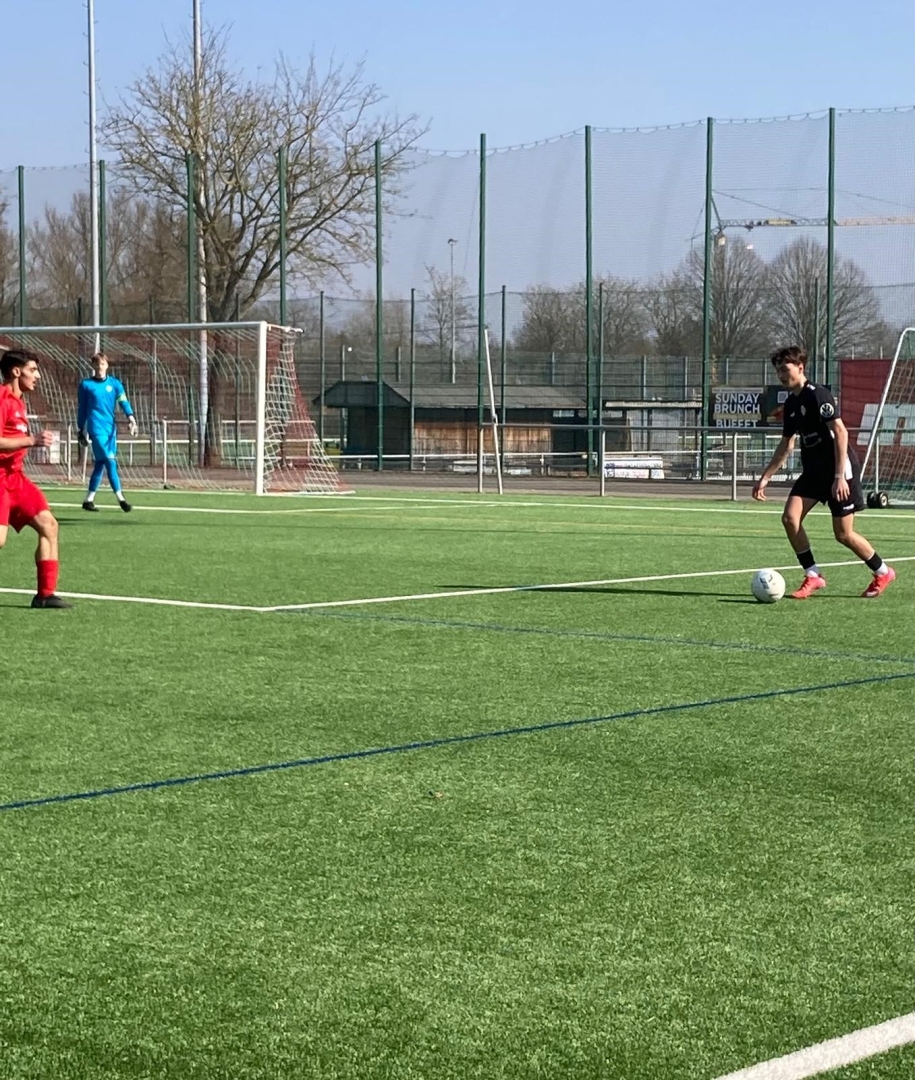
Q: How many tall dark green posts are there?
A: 9